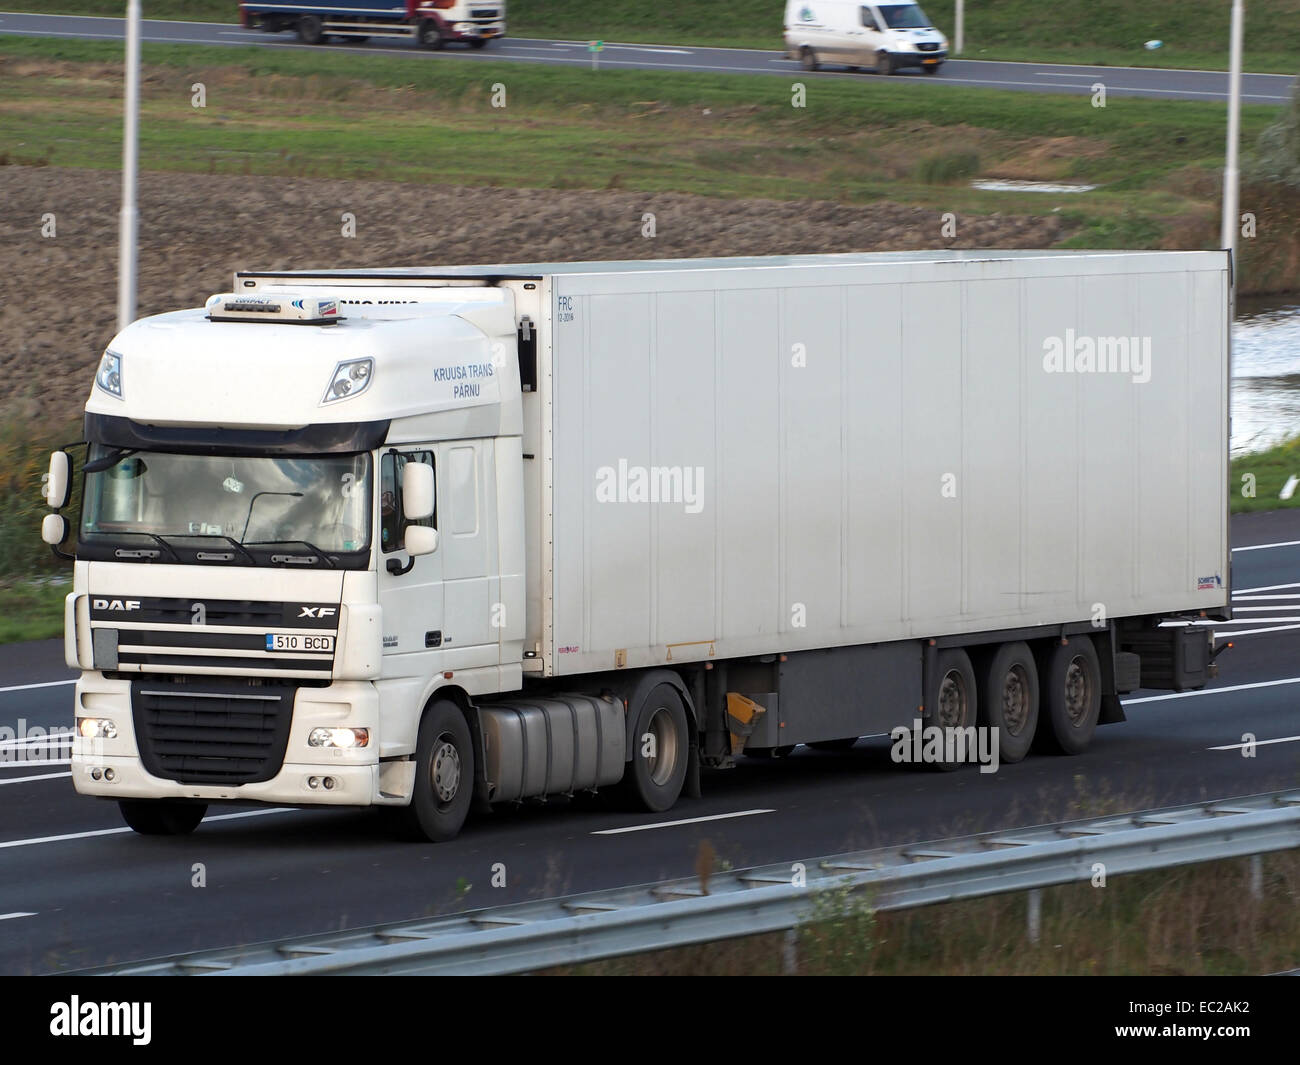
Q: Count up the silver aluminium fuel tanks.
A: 1